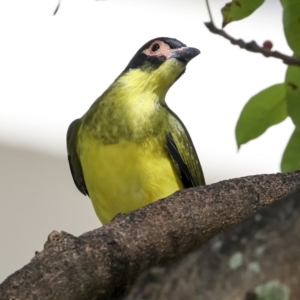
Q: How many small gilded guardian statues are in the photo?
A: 0